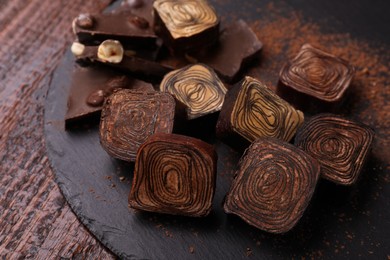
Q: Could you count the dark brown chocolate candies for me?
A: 5